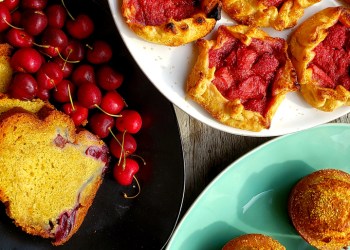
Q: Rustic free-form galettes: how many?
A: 4